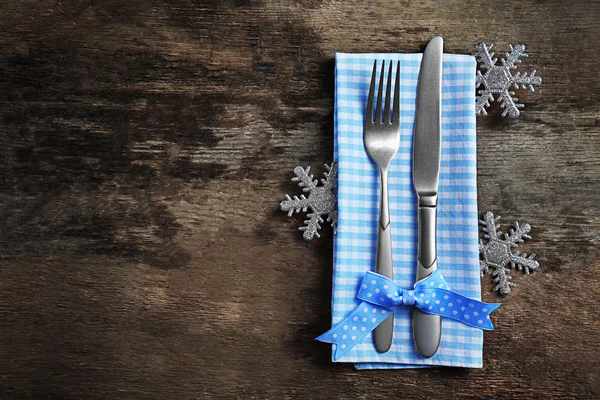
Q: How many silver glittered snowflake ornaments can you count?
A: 3